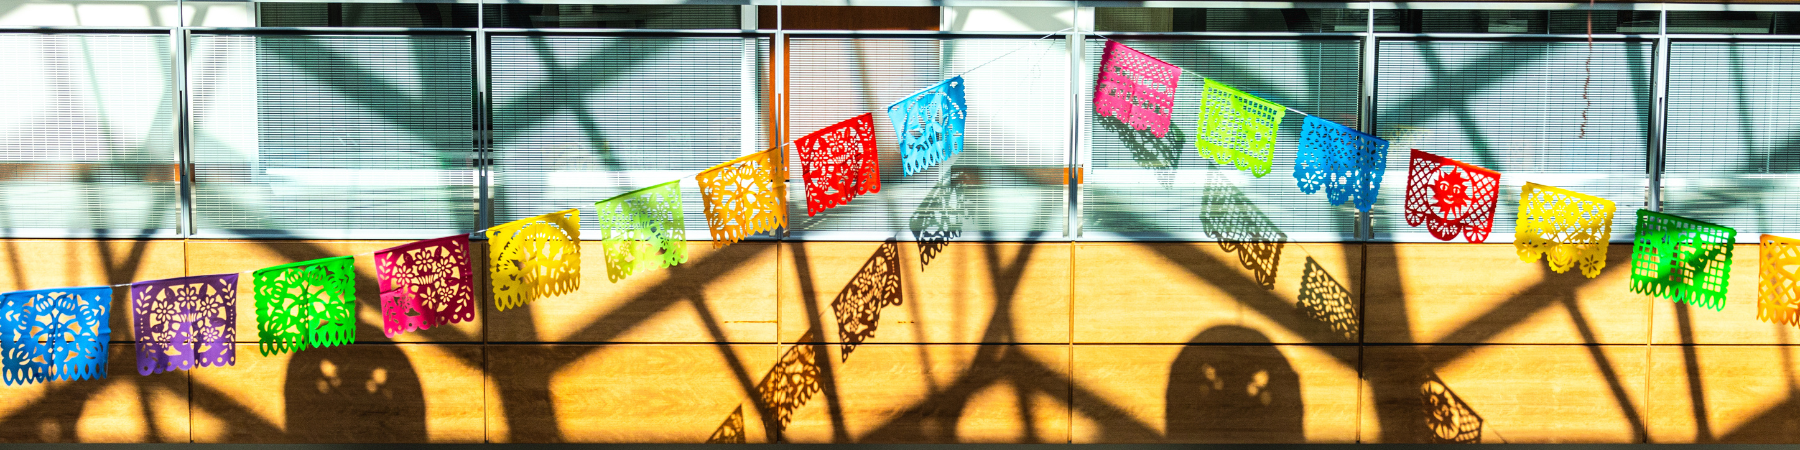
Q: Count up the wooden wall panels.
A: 14